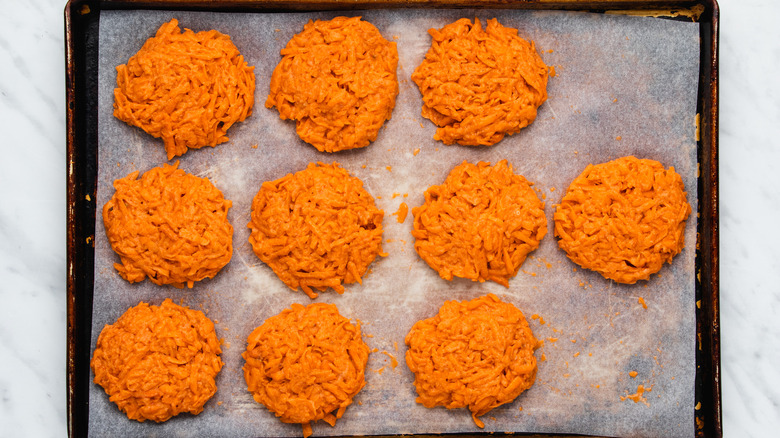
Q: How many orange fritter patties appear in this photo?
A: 10